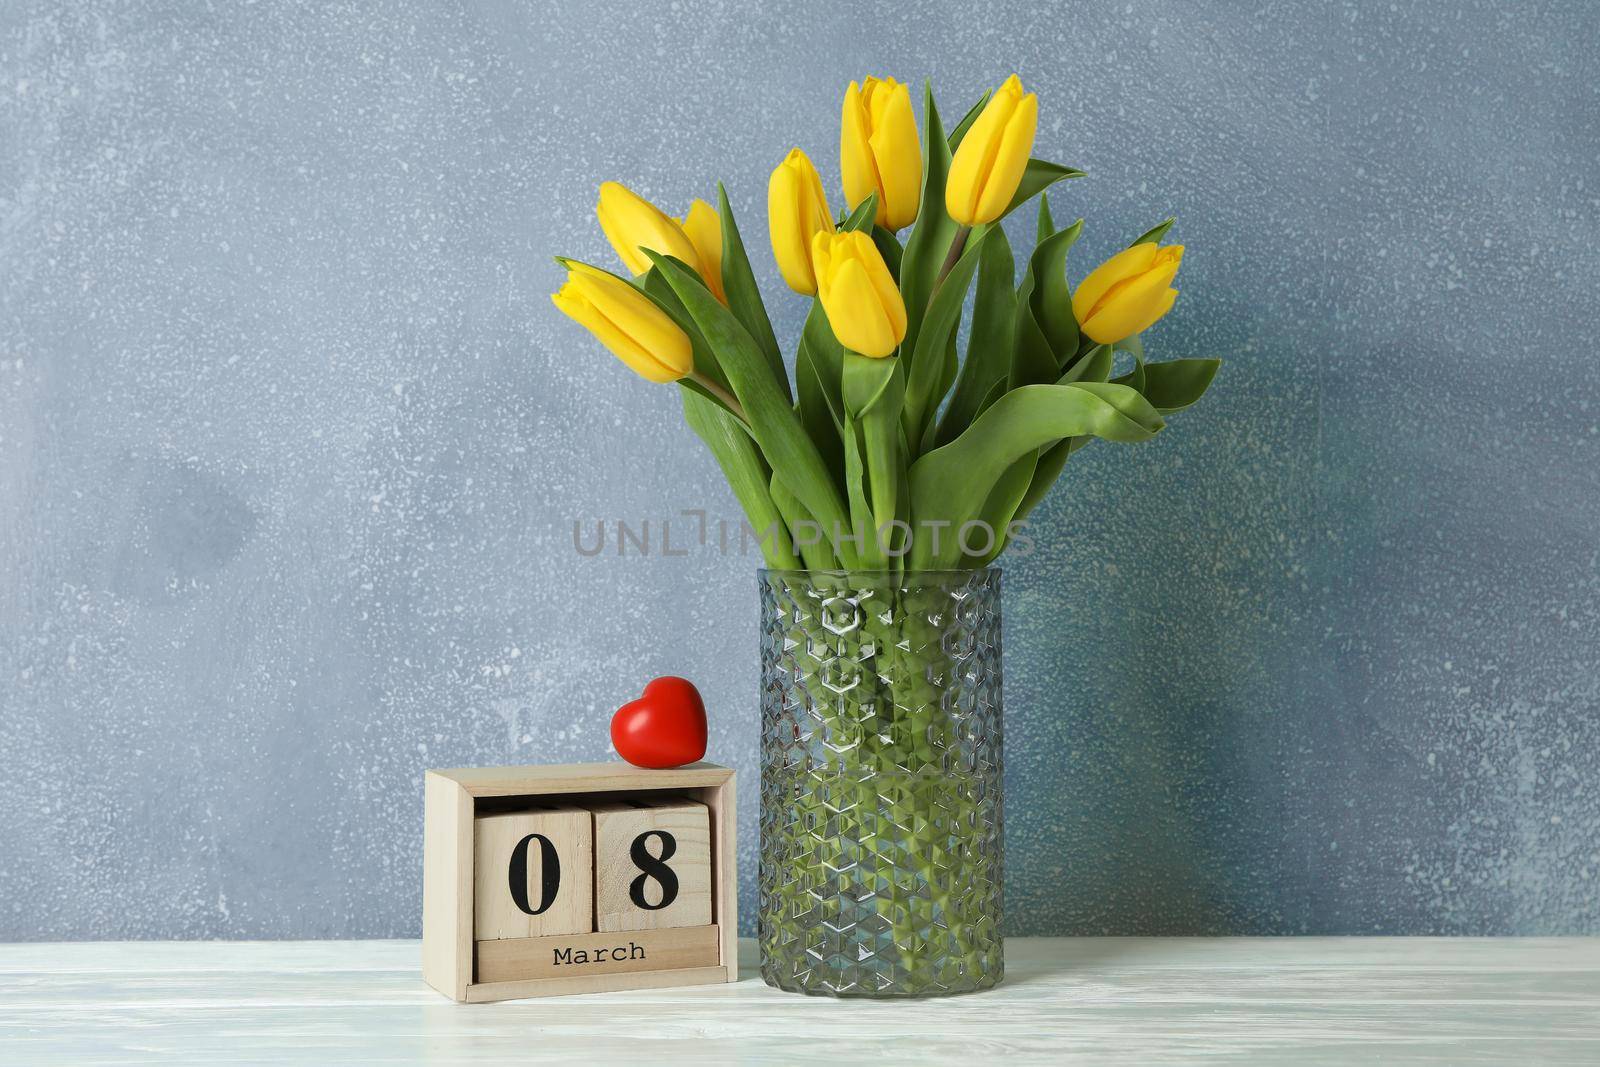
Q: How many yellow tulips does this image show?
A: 8